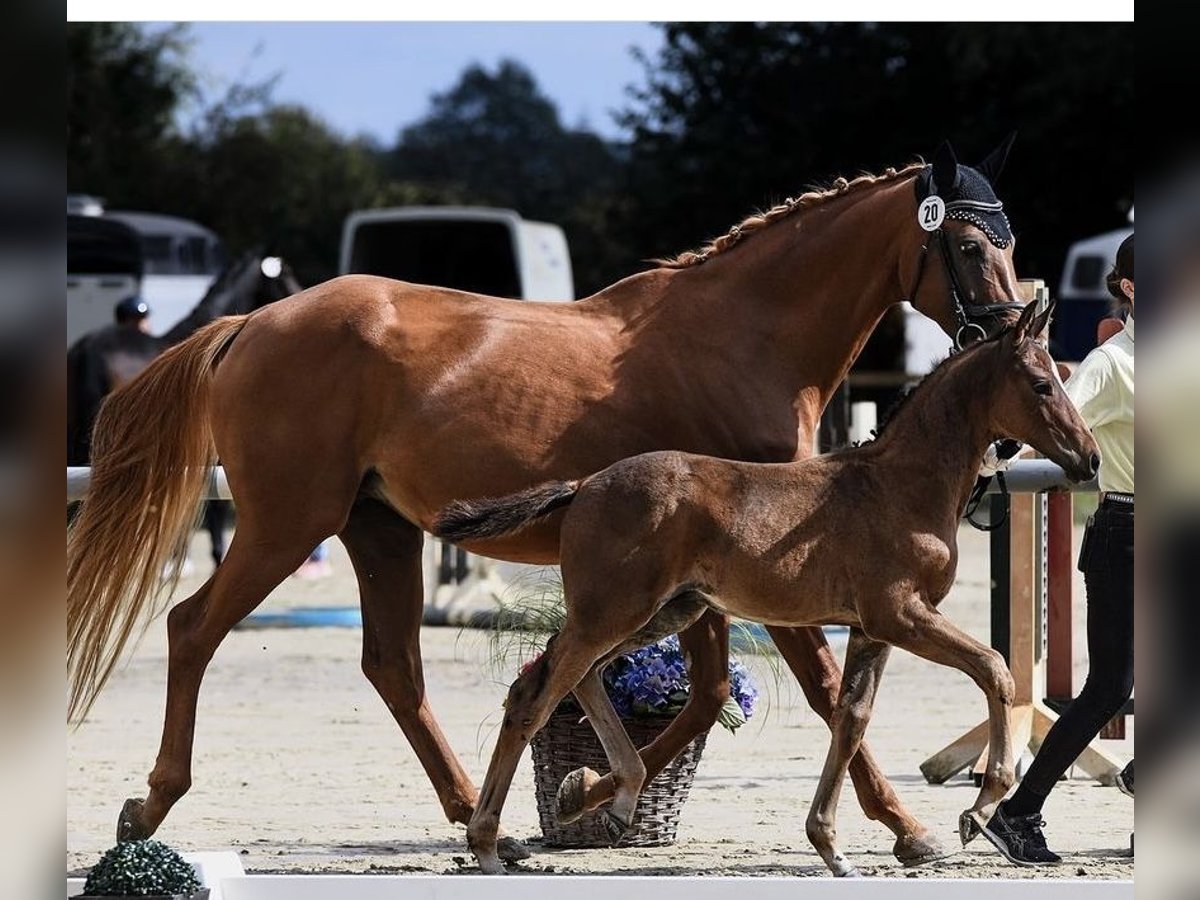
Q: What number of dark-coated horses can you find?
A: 1